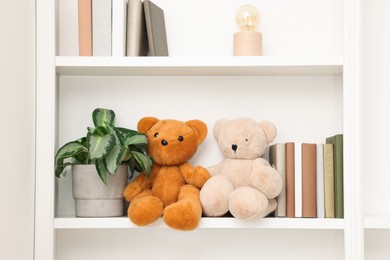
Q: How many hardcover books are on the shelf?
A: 12